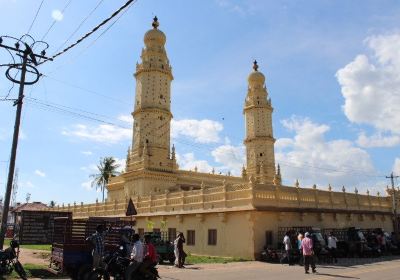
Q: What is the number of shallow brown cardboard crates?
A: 0